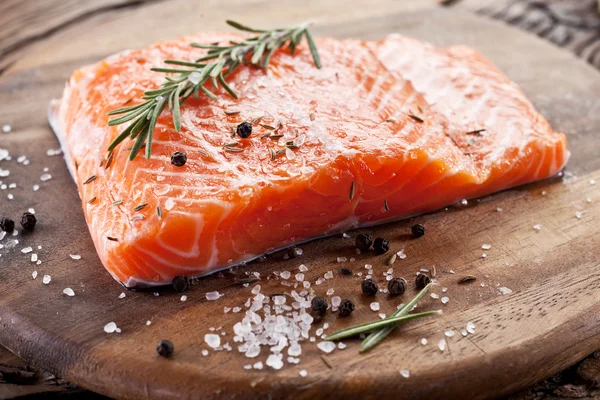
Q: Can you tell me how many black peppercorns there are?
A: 14